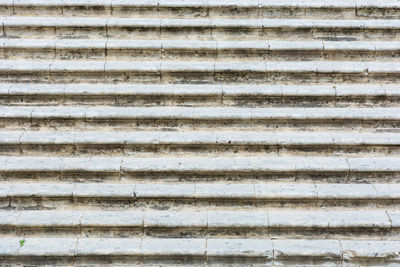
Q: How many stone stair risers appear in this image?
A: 11